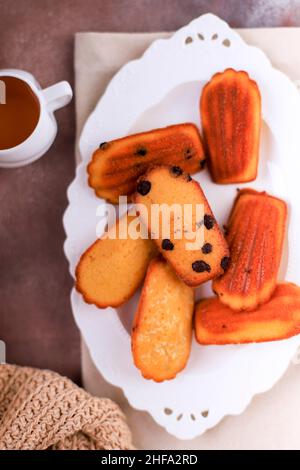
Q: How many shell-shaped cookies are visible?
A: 7